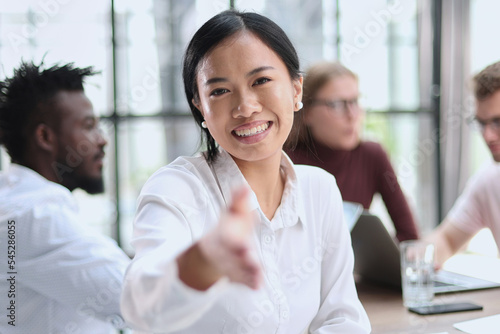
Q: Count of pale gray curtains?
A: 1